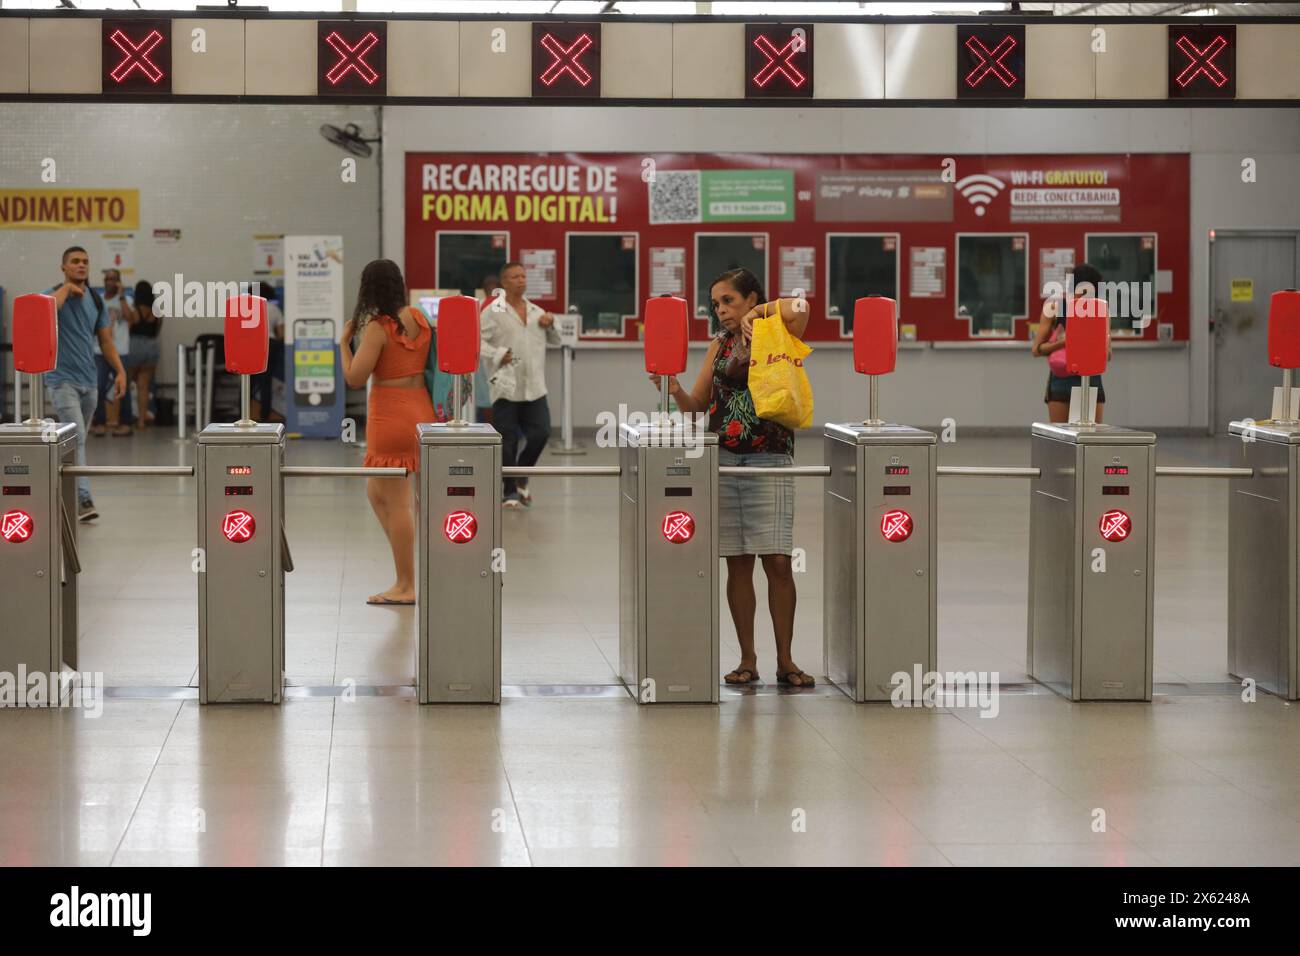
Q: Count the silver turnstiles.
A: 7